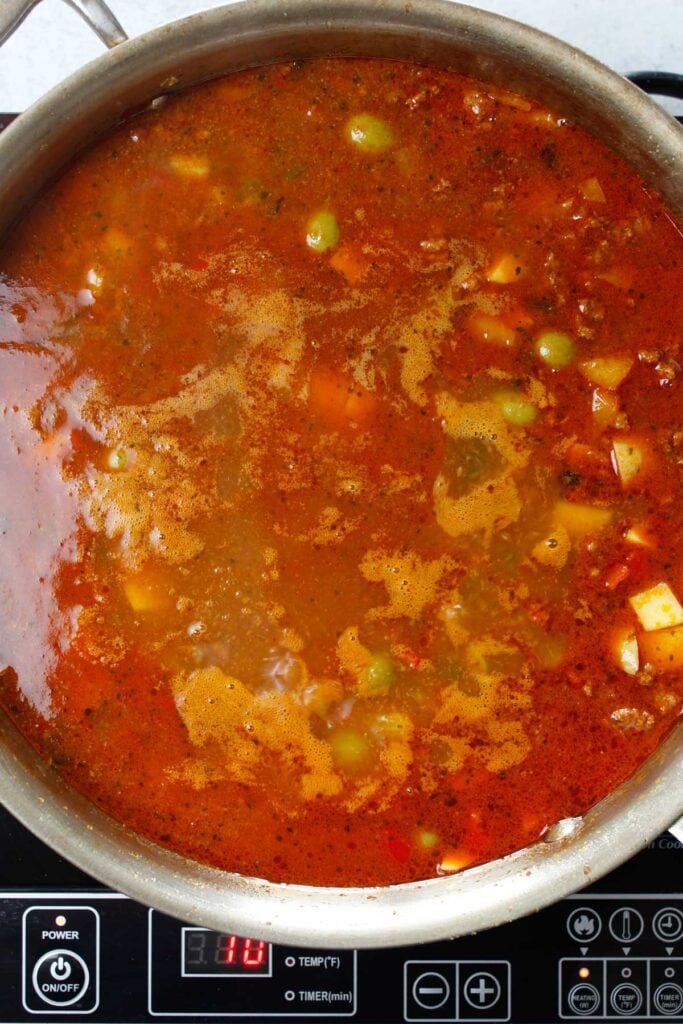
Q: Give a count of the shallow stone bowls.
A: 0